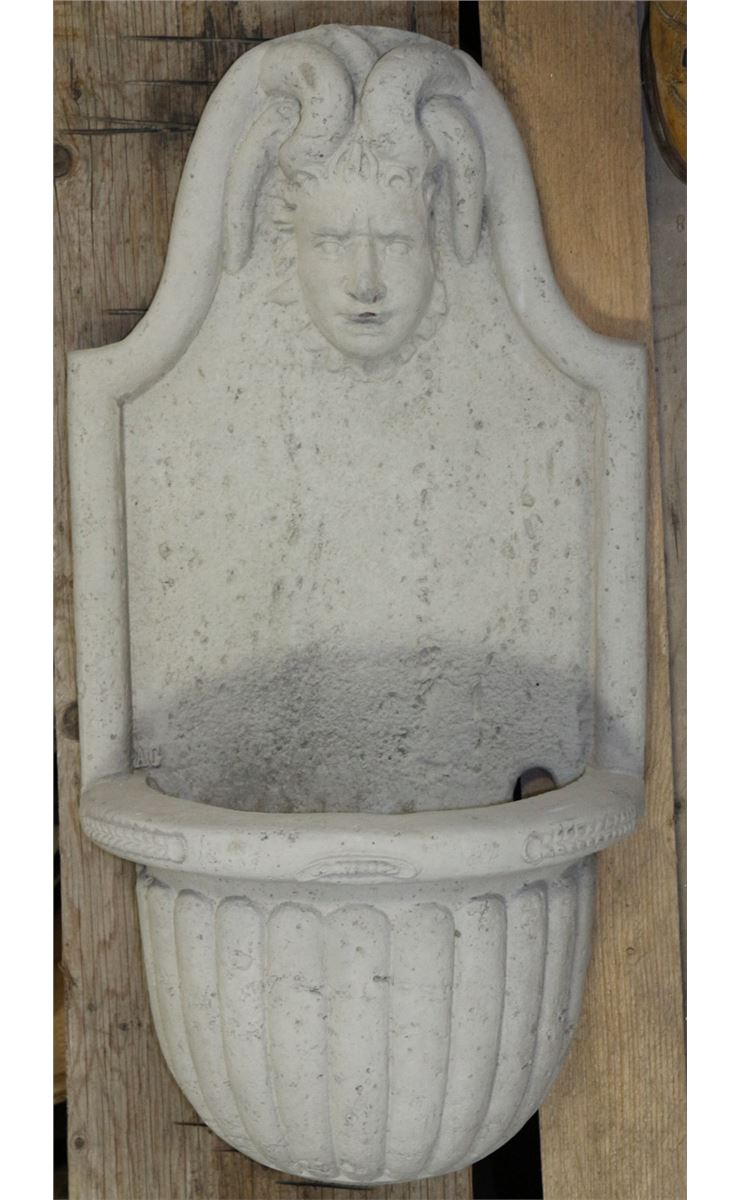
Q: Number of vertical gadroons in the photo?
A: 11